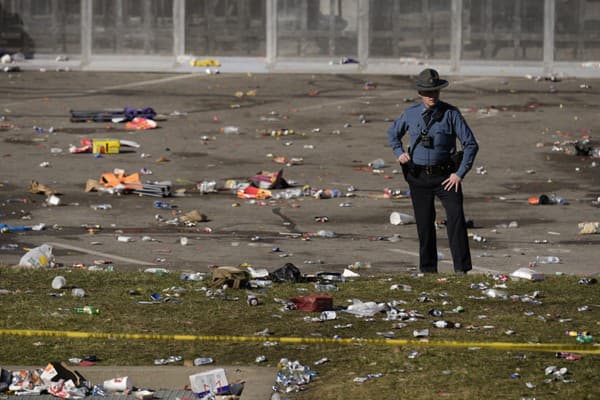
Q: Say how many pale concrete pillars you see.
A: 6